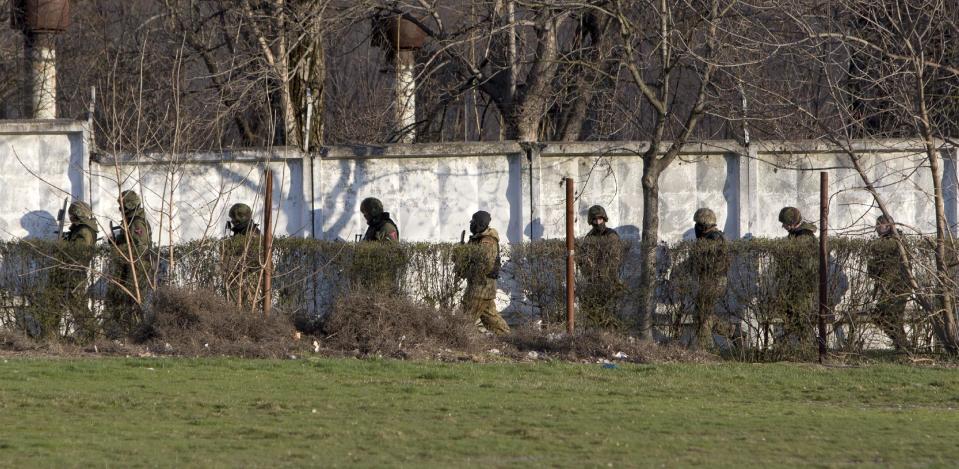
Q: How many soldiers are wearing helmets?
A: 8